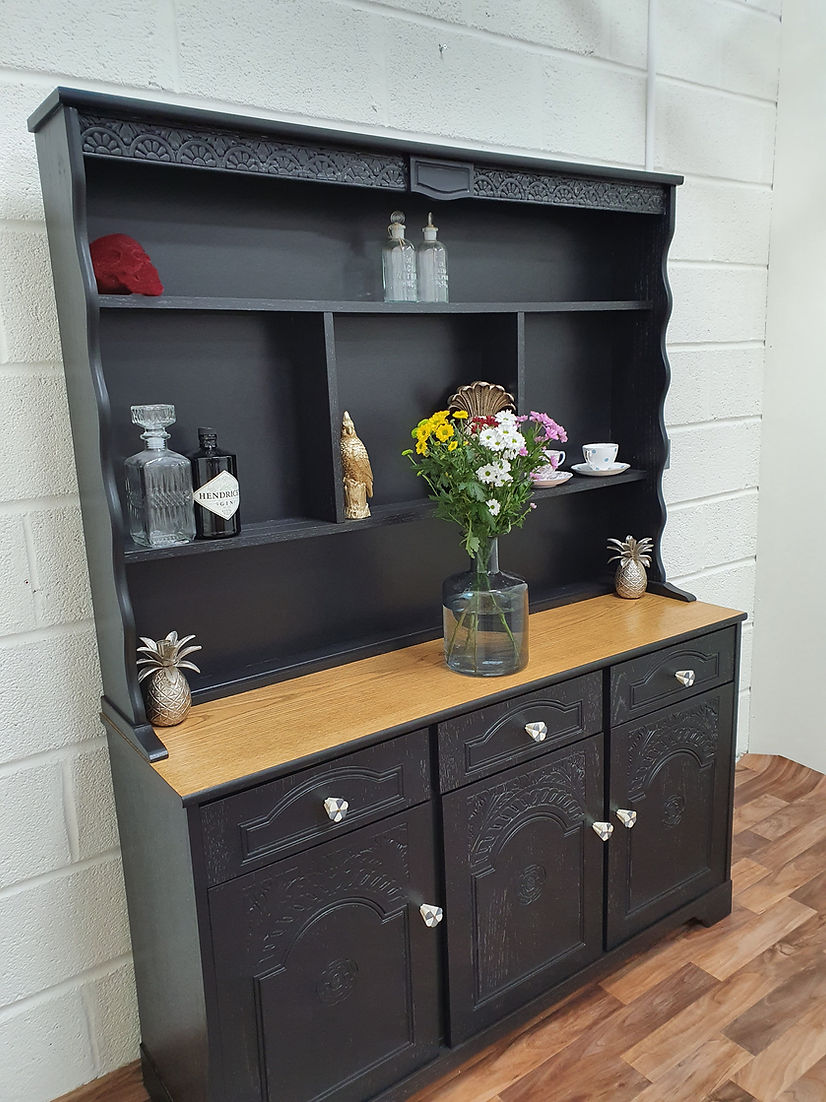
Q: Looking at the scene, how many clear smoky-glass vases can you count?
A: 1